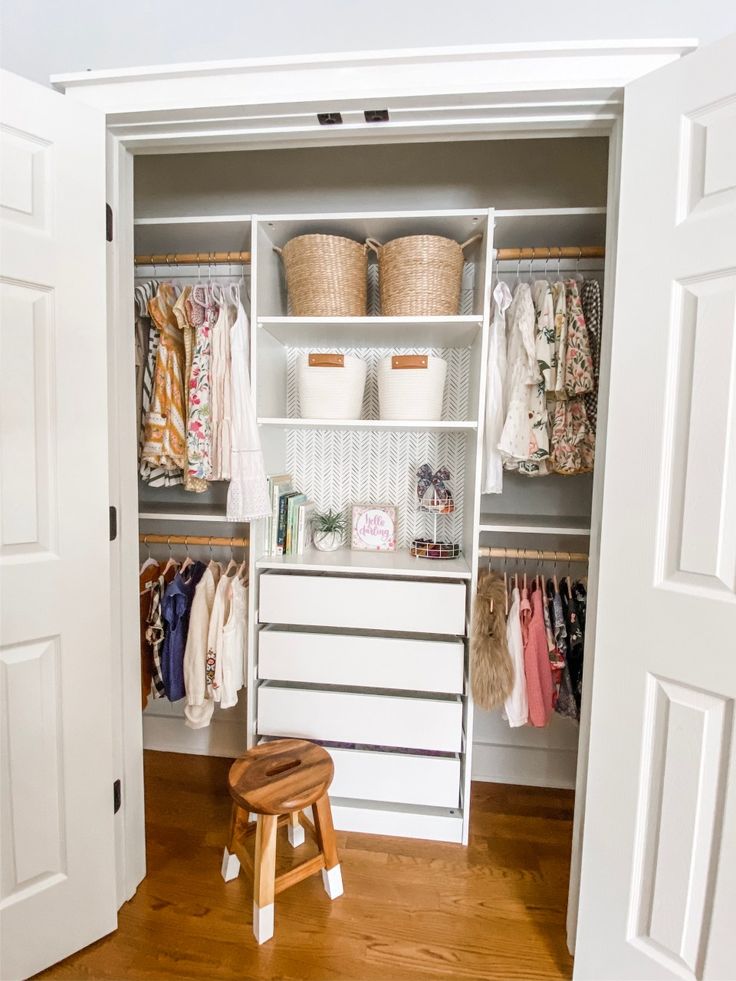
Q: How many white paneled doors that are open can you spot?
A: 2